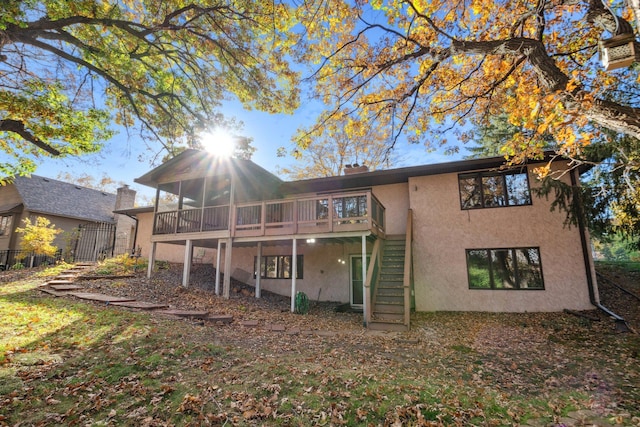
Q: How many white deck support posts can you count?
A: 7